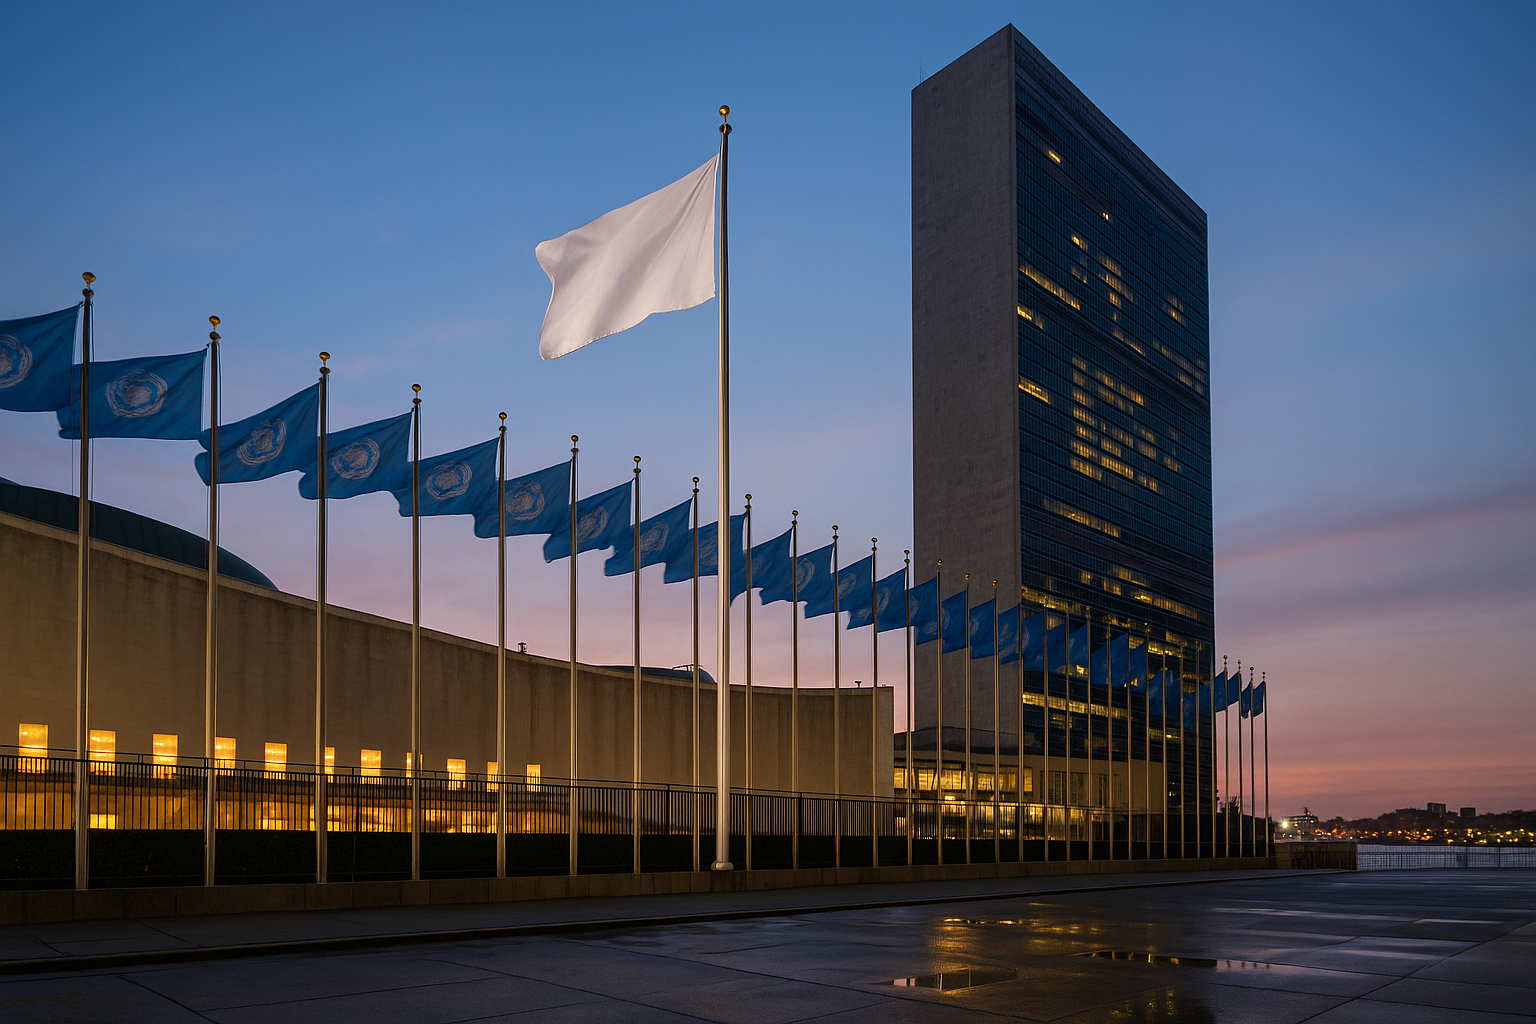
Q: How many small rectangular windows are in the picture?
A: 11